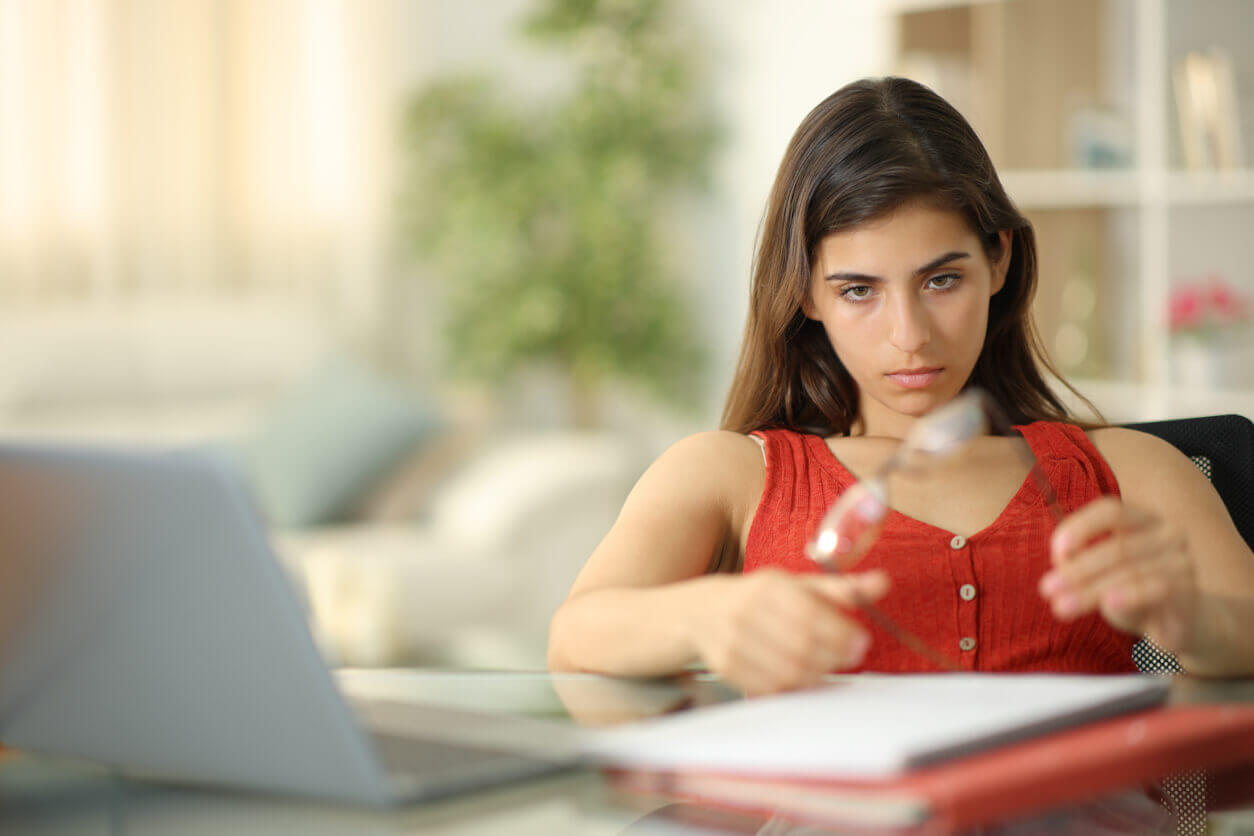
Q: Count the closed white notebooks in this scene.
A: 1